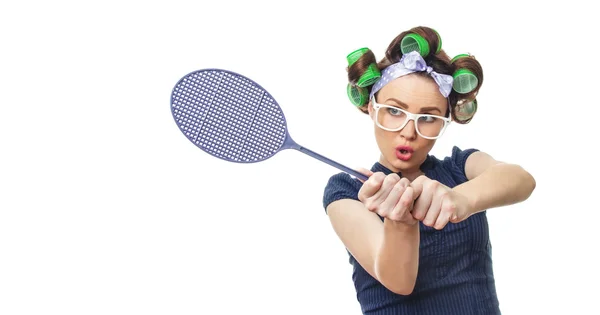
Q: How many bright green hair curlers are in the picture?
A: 5